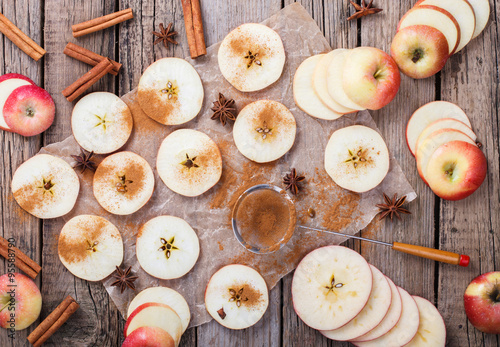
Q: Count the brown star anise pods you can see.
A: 7